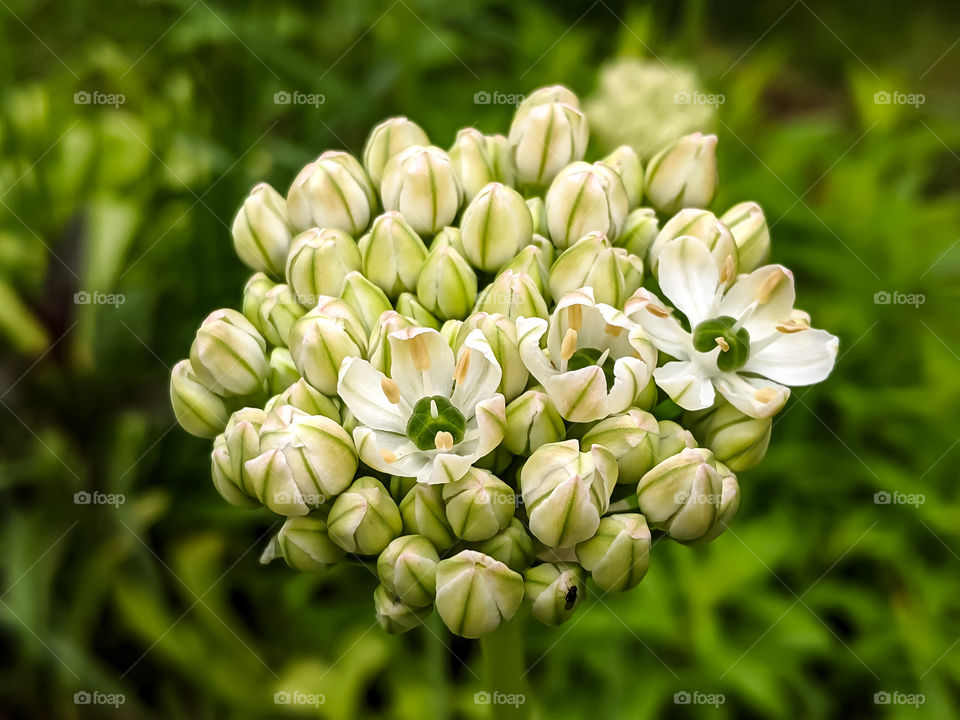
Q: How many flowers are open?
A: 3